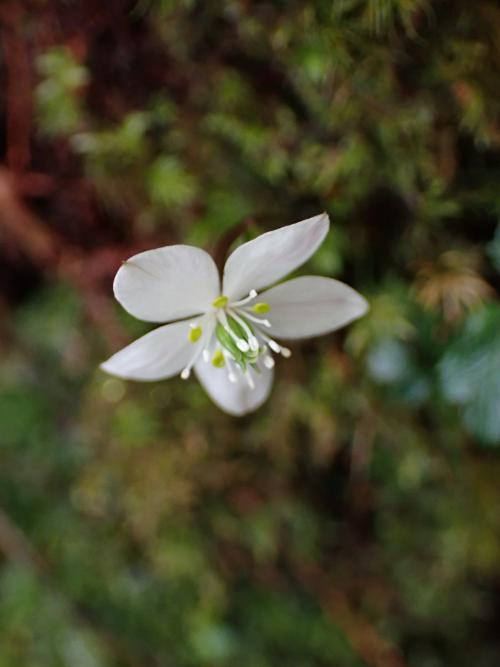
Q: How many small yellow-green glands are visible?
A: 4